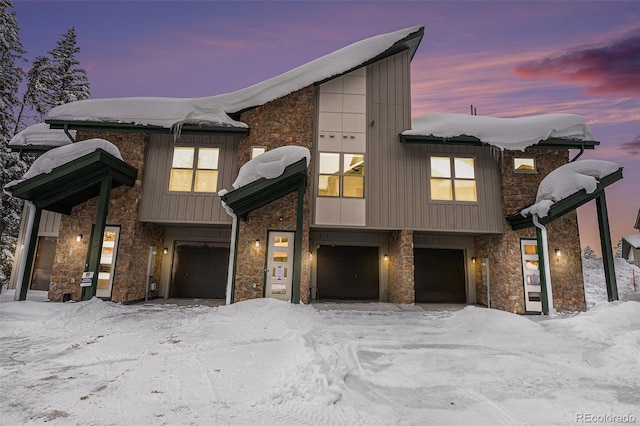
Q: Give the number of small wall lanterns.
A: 7